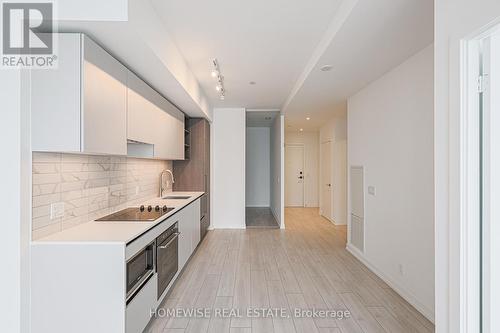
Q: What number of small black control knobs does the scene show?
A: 4